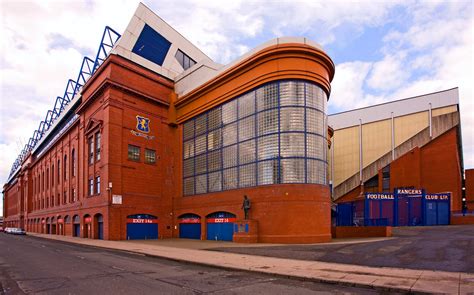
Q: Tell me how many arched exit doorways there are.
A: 3